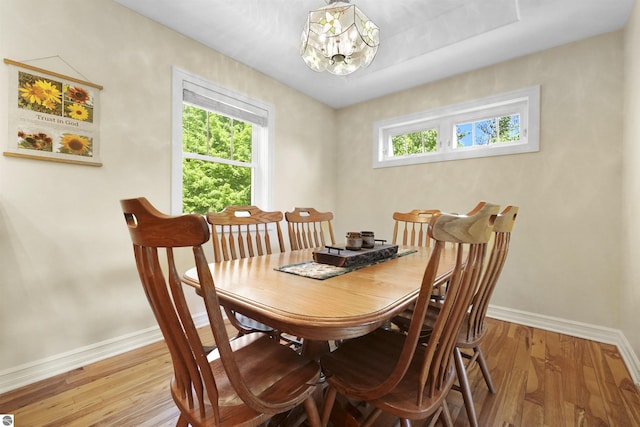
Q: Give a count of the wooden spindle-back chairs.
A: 6